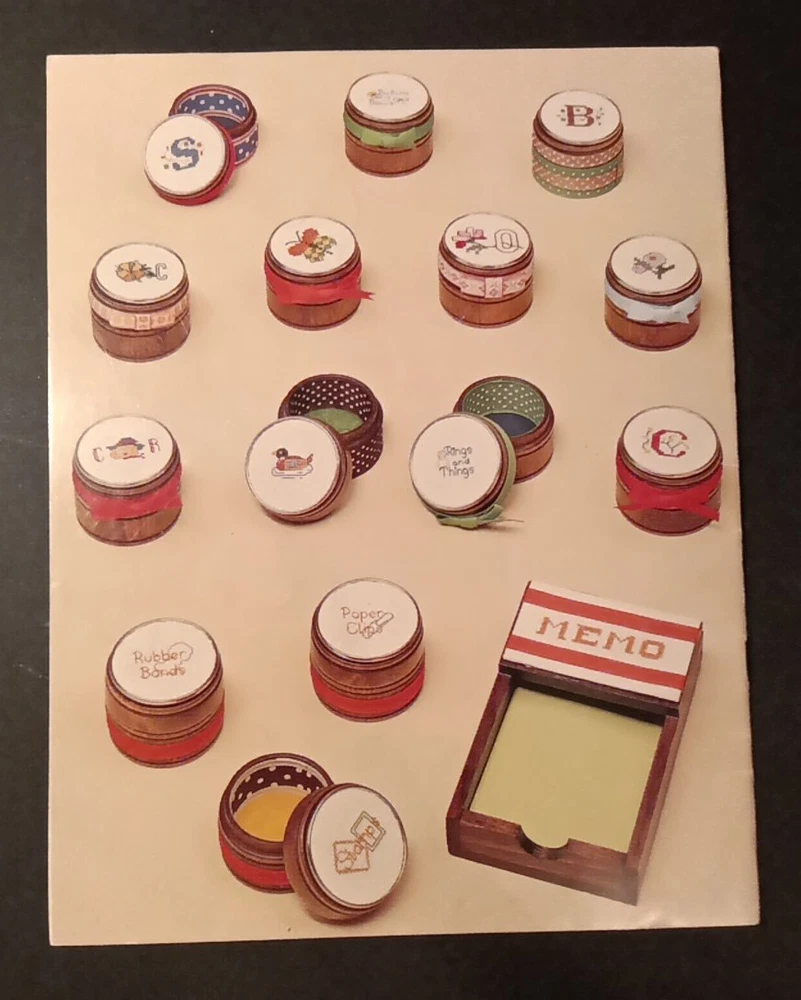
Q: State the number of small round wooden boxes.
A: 14